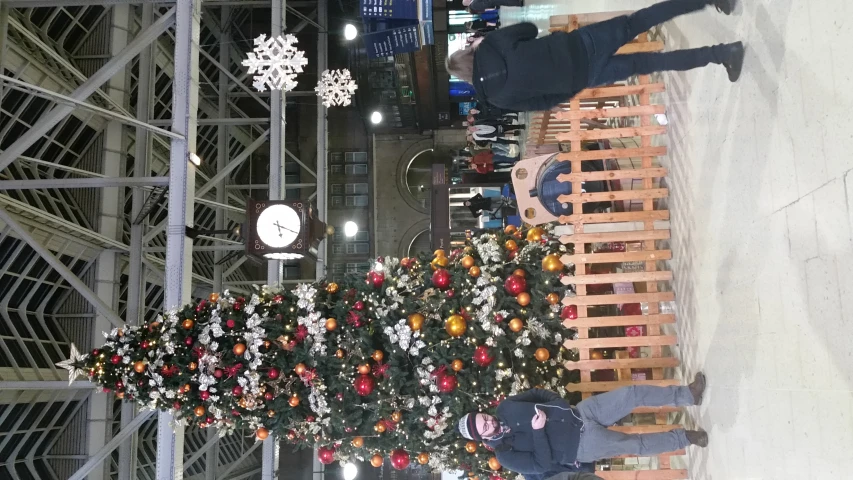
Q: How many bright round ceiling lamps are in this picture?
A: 4